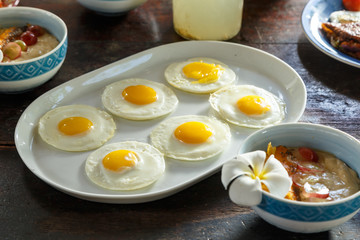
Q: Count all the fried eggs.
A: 6